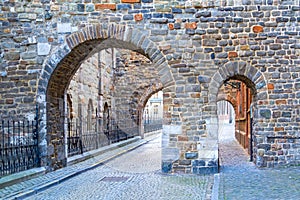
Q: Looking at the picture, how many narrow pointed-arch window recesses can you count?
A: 3